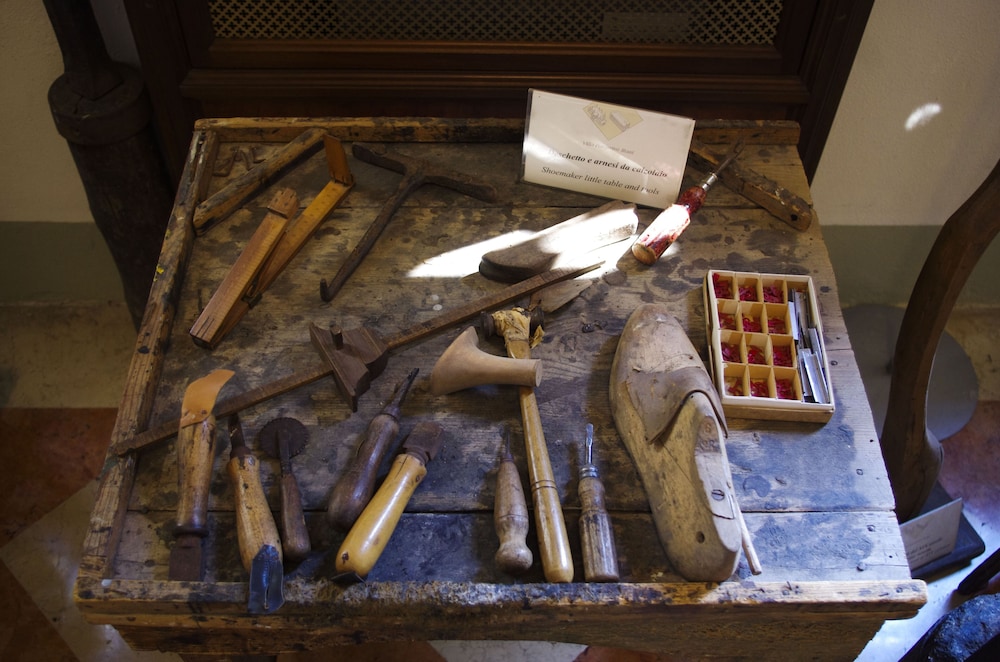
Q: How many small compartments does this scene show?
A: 12